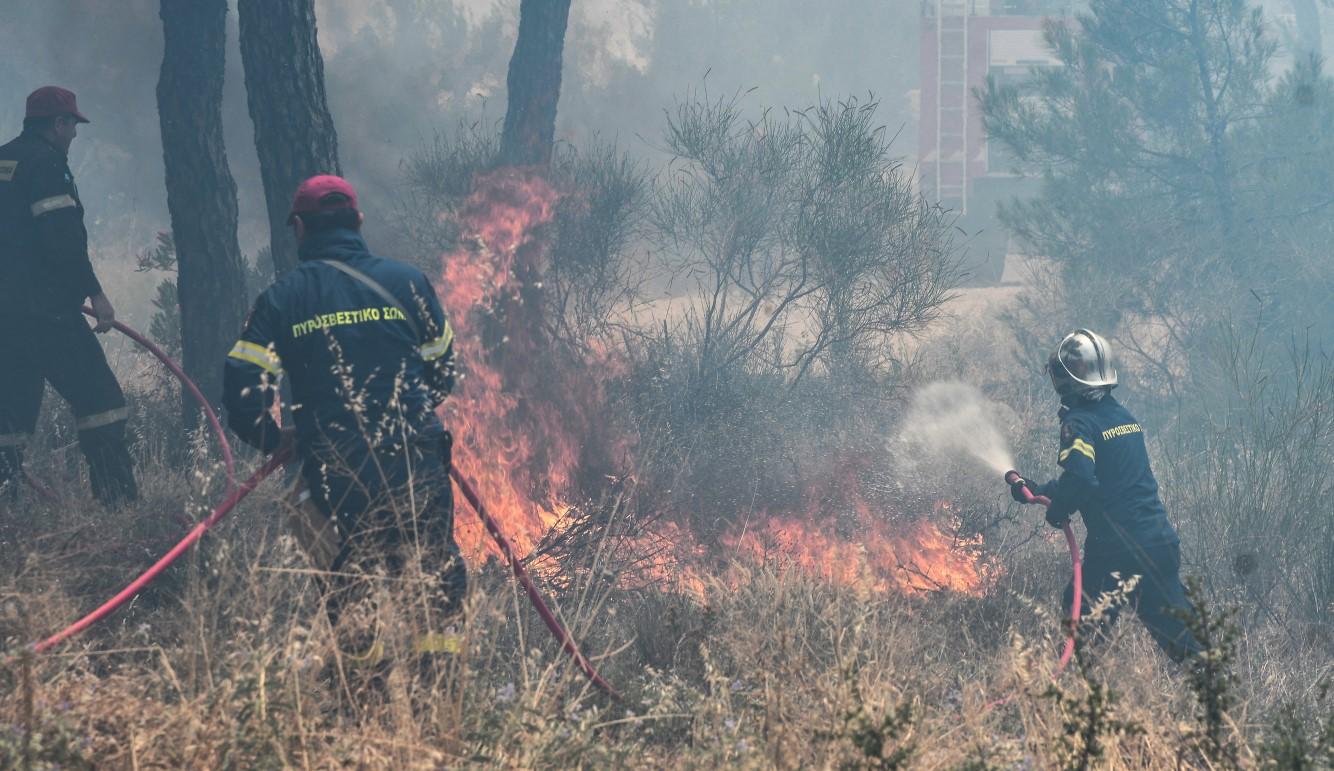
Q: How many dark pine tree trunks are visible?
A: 3